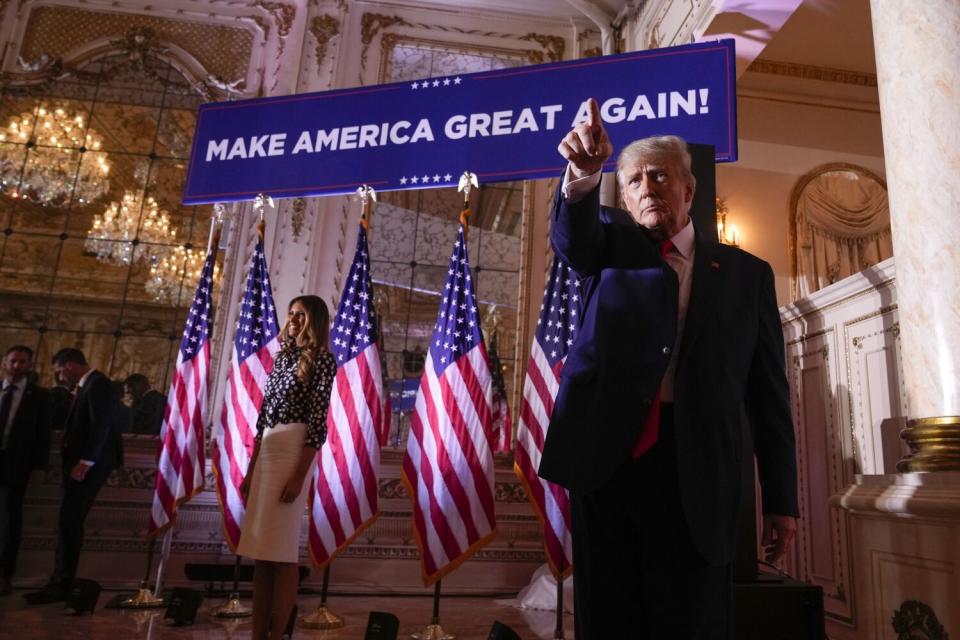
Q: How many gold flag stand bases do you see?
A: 4